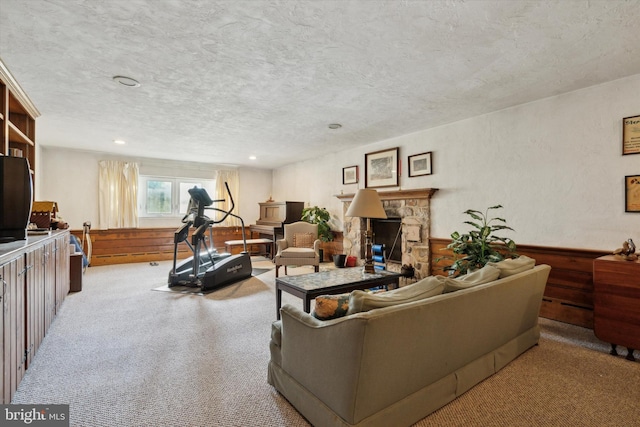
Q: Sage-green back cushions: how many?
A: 3